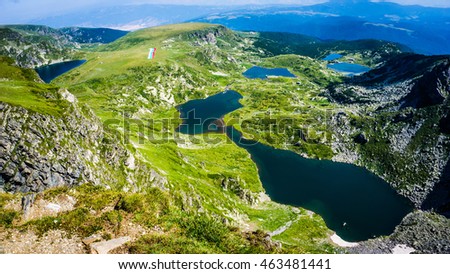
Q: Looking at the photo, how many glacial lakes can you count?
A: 5